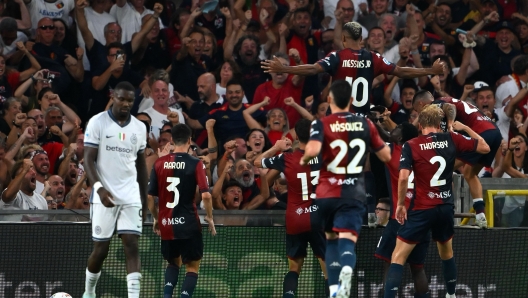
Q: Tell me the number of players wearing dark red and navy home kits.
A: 7